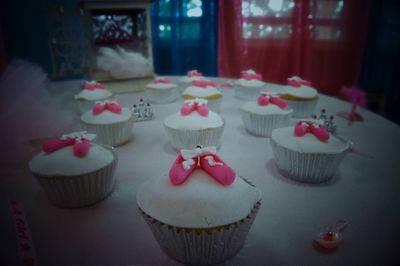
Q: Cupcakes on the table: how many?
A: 12